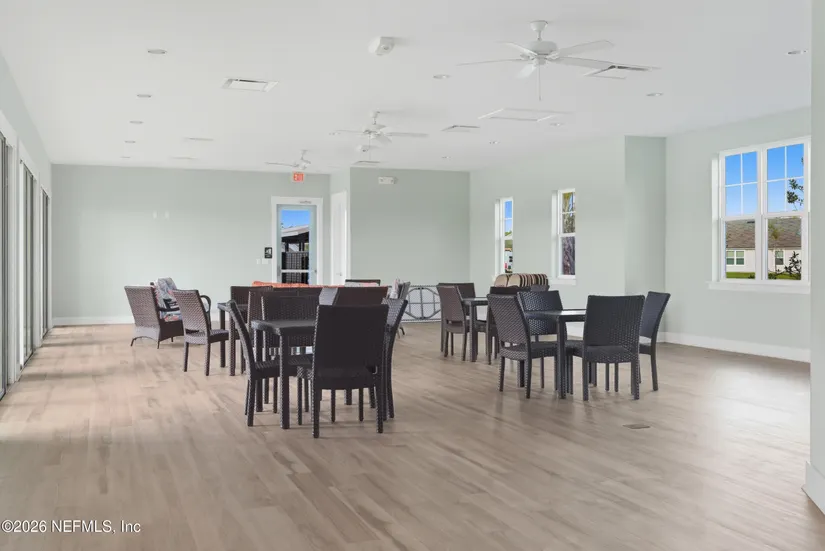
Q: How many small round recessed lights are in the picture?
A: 12